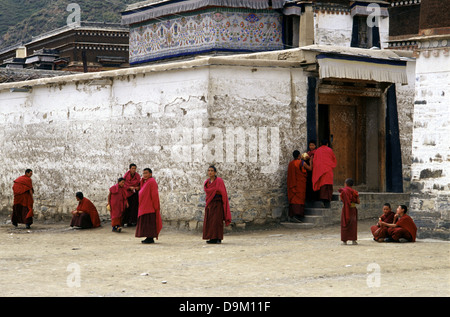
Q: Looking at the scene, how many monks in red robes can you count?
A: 12